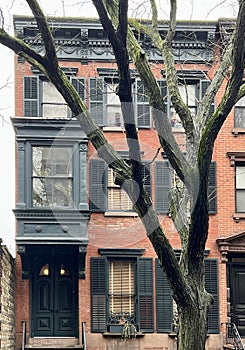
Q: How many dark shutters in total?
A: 14